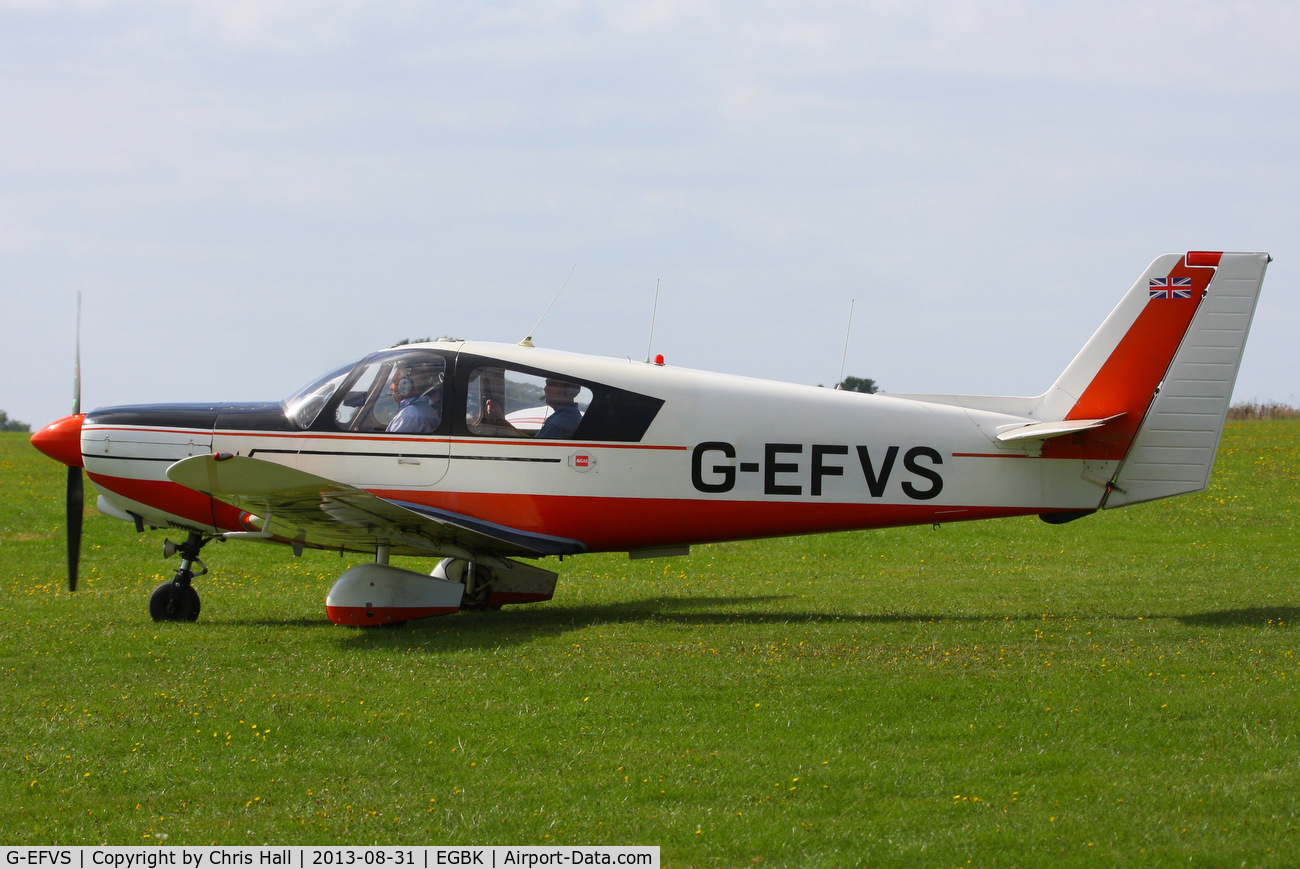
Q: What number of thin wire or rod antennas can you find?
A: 3